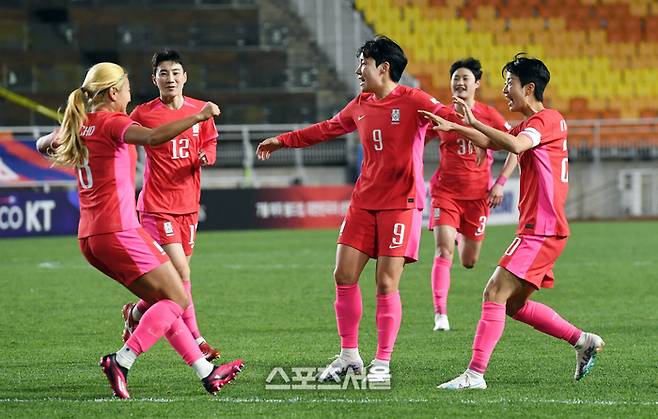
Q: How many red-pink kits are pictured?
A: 5